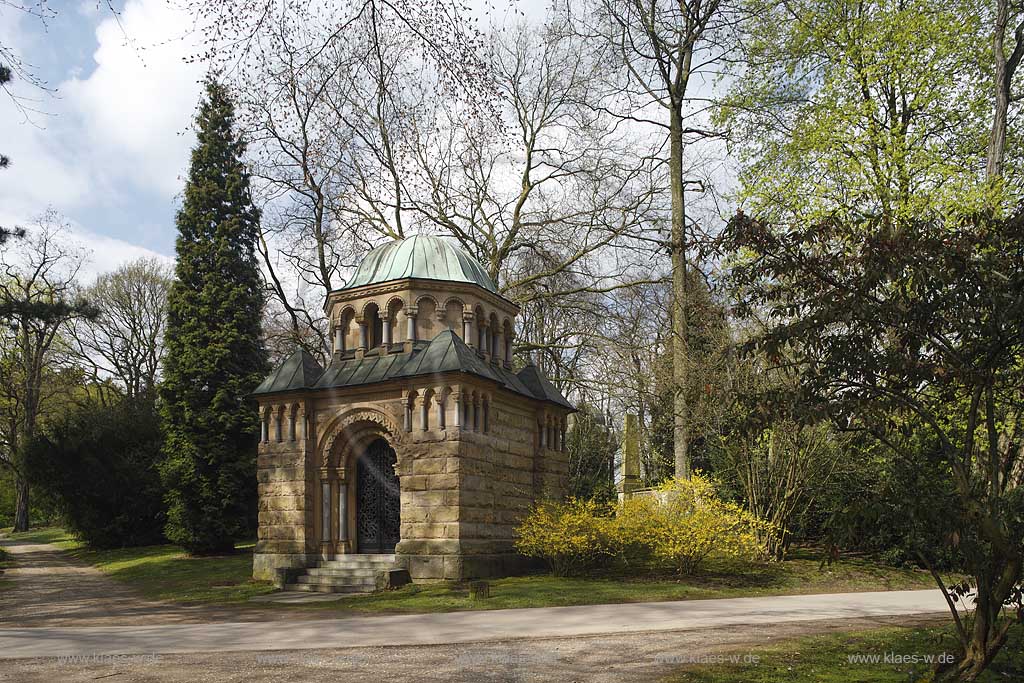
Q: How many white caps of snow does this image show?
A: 0